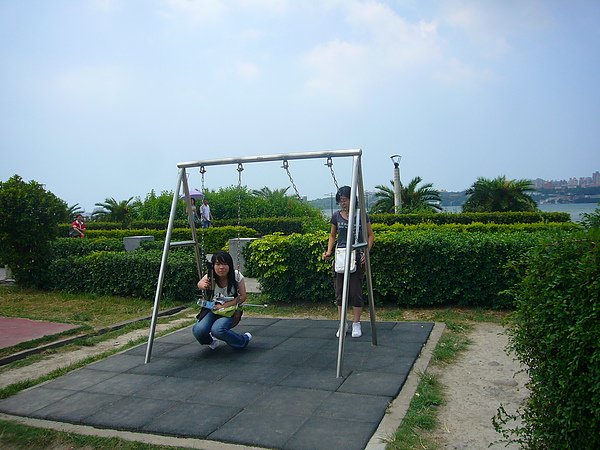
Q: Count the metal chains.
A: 4